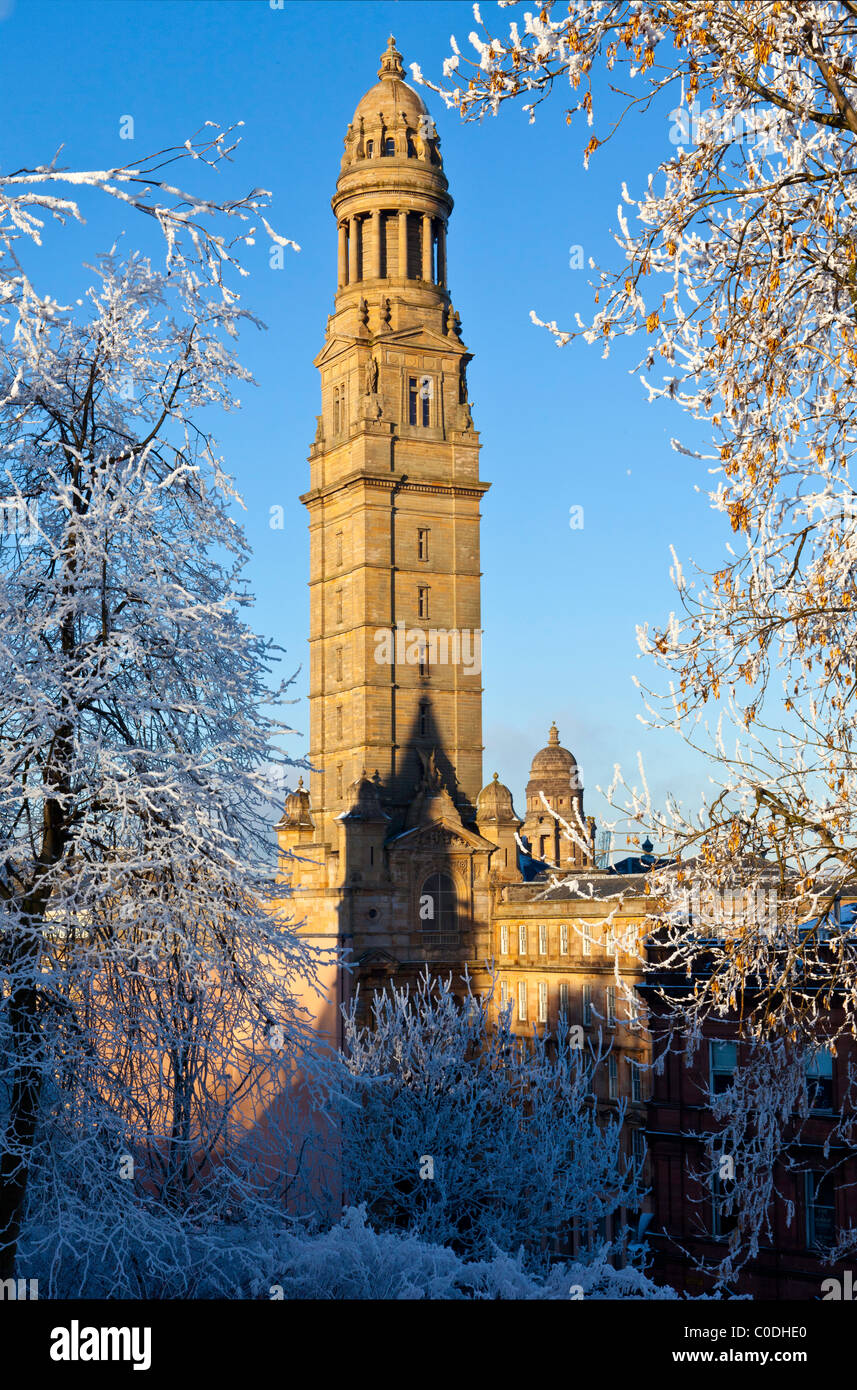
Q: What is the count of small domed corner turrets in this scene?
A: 3